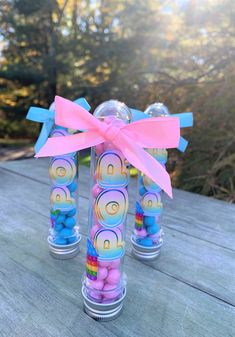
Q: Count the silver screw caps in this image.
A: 3